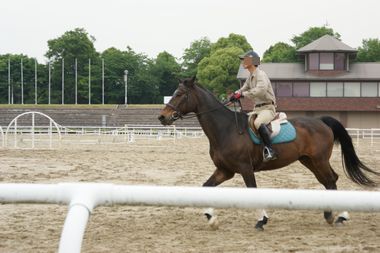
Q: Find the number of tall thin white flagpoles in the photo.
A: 8